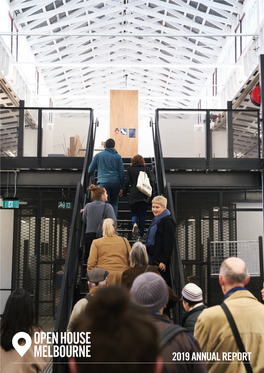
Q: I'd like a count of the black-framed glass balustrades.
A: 2